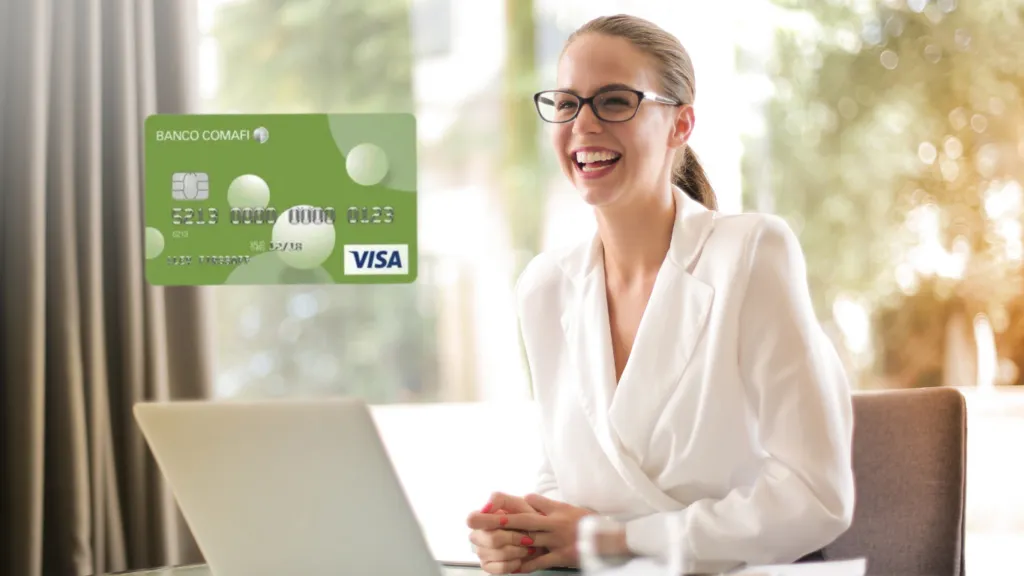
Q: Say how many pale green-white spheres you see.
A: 4